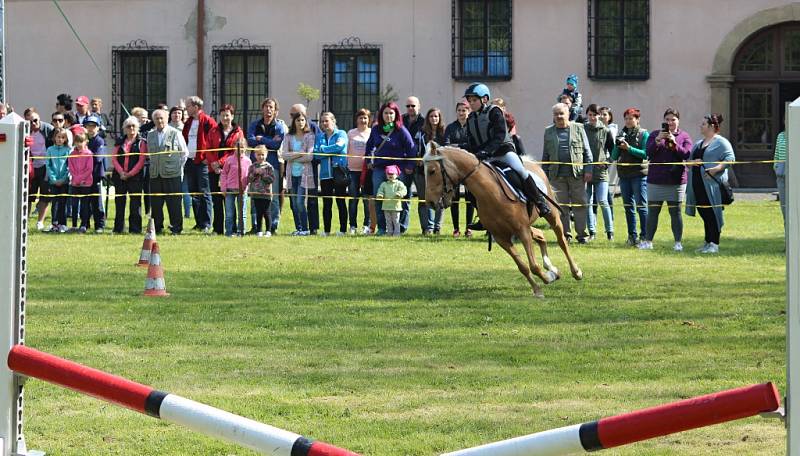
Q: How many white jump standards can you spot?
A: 2